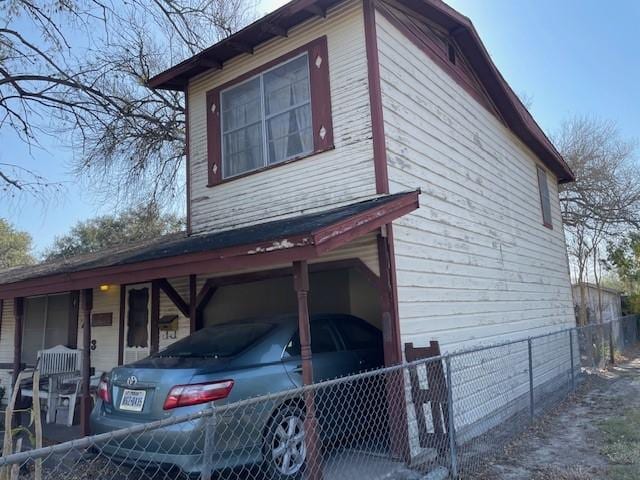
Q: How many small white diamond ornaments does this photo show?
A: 4